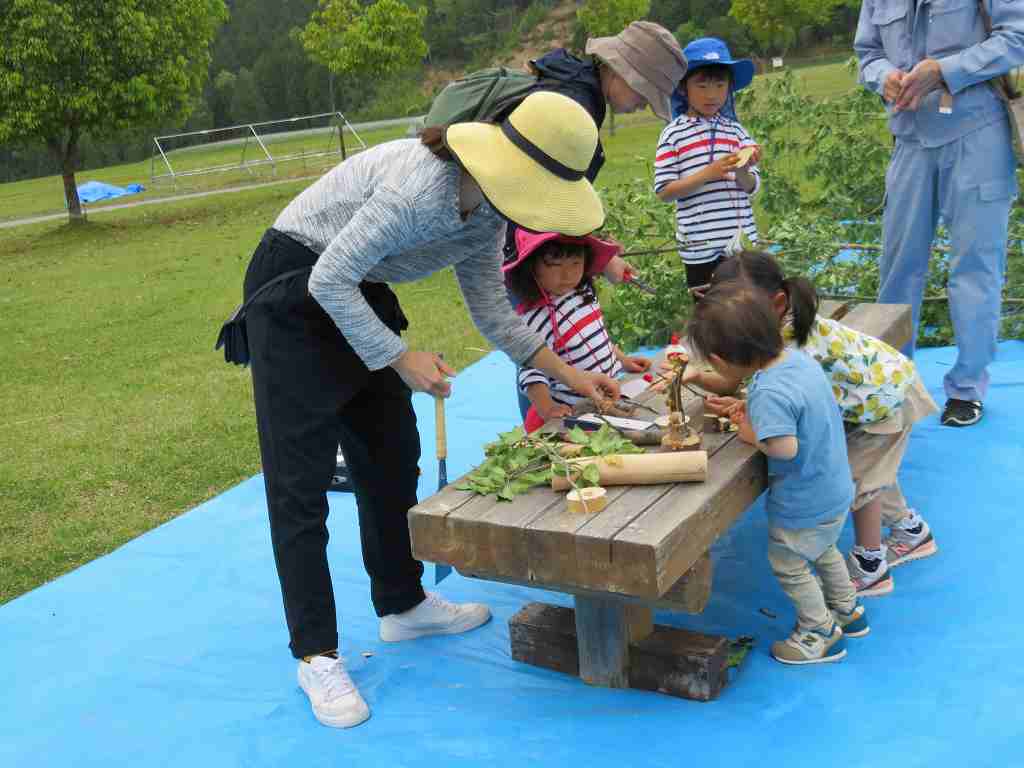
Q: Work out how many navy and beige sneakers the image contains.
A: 2